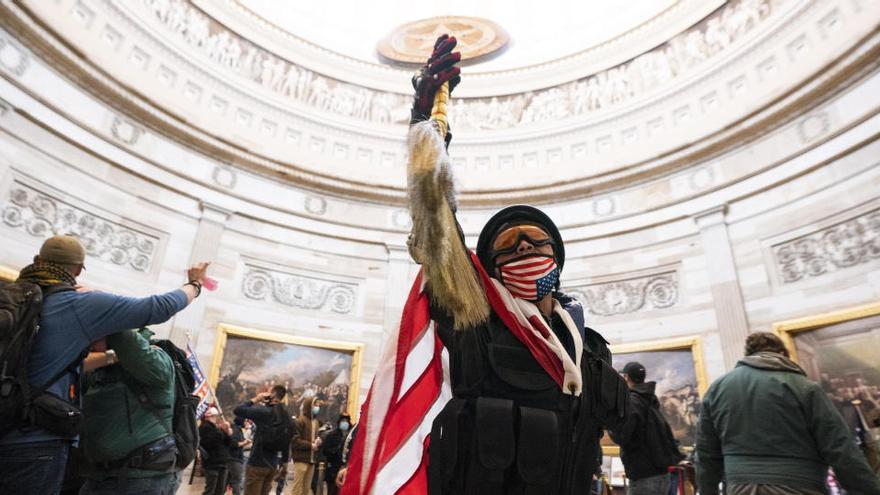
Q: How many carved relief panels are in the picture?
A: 4